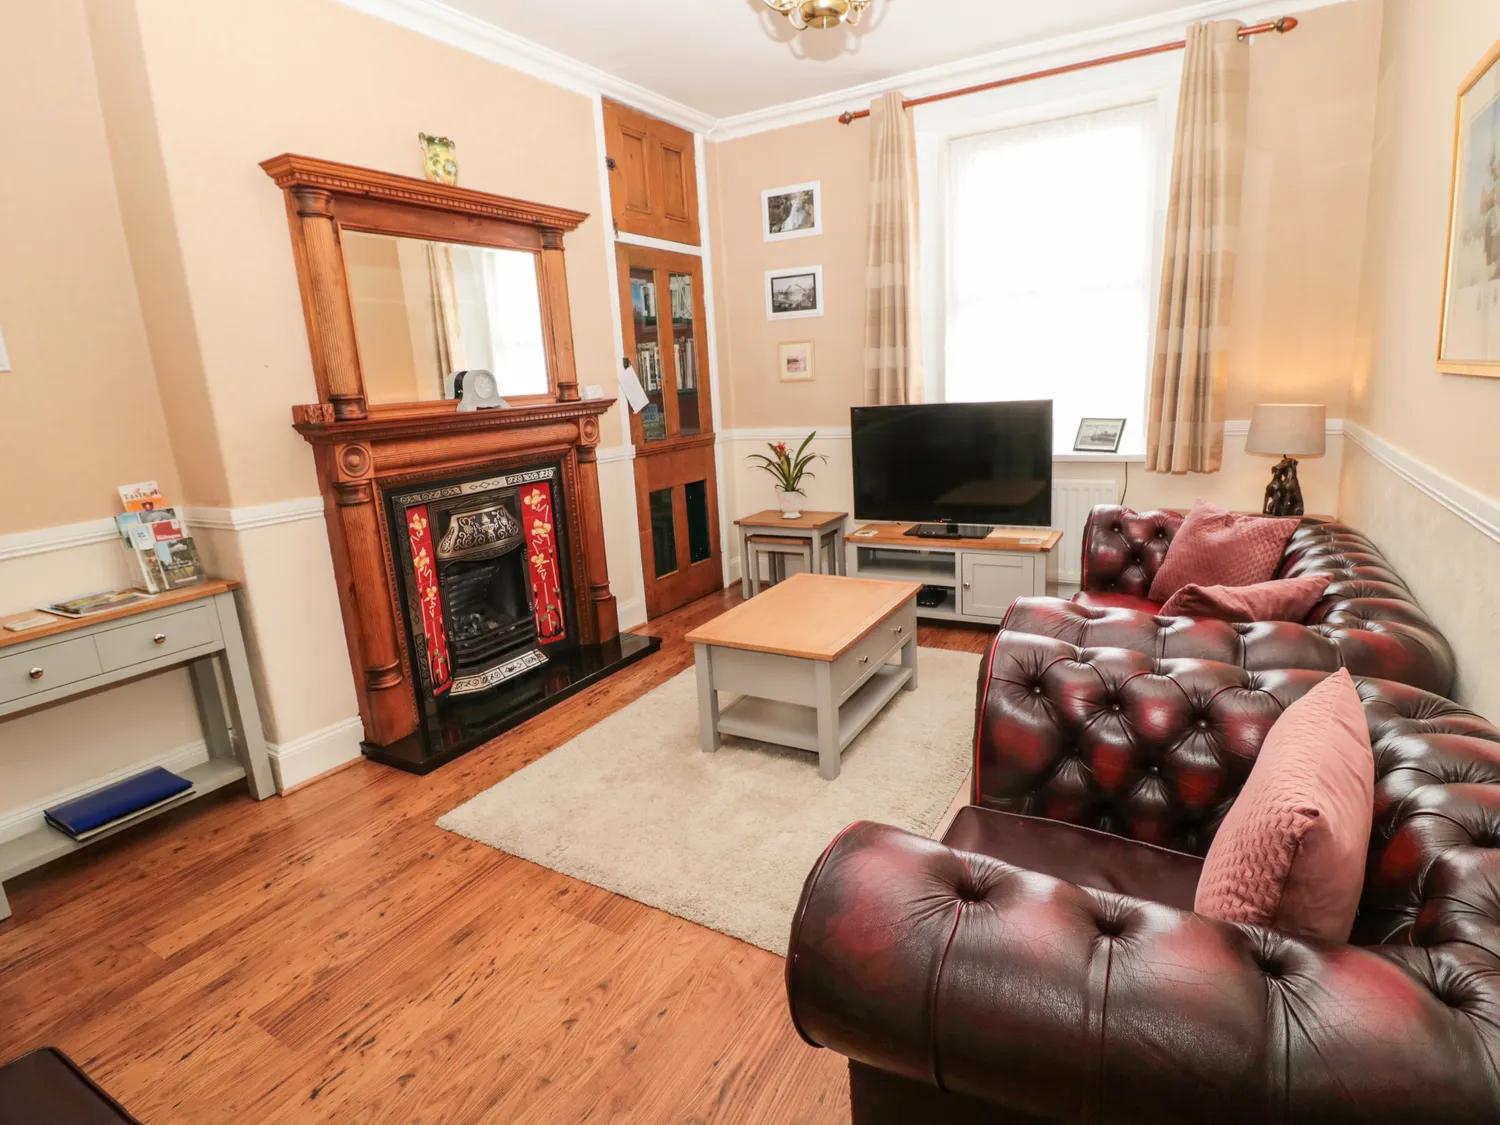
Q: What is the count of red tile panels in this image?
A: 2